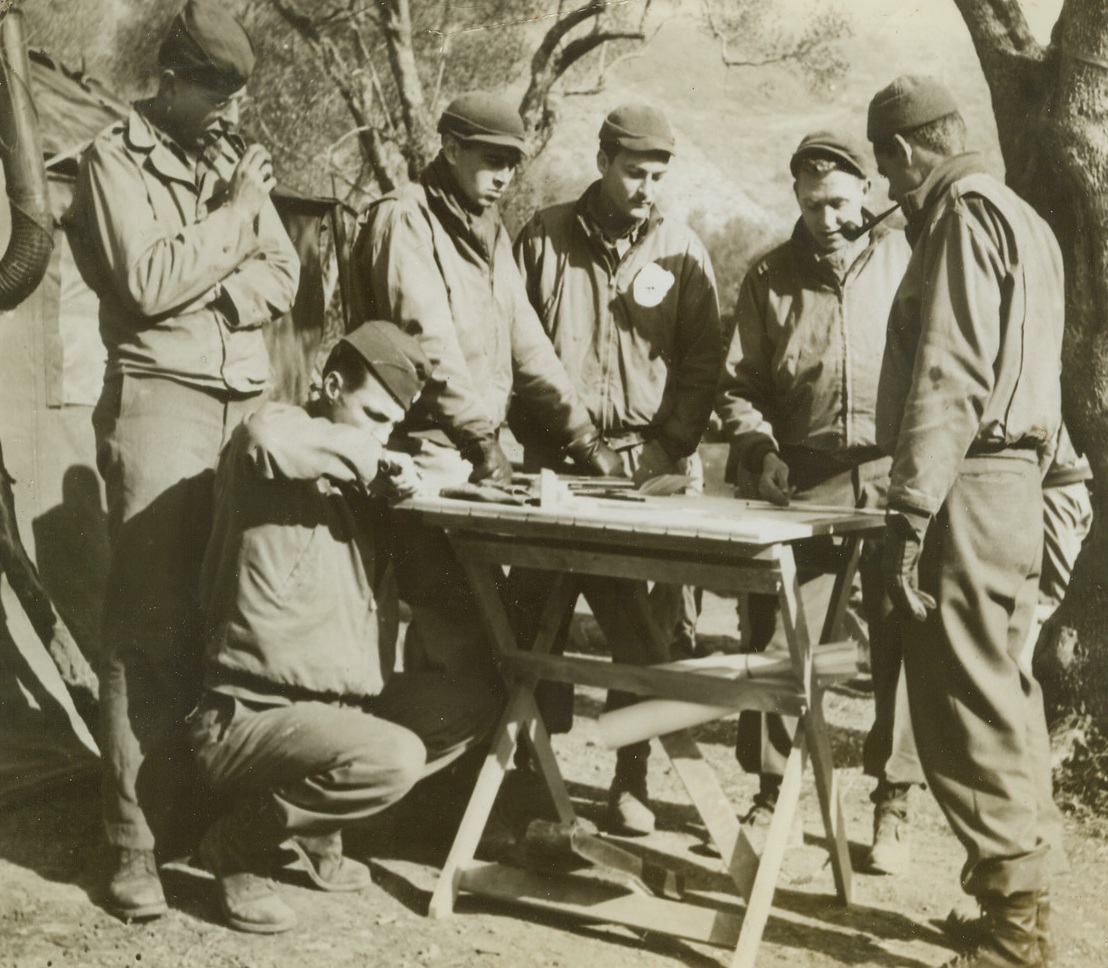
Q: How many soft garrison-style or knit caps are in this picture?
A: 6